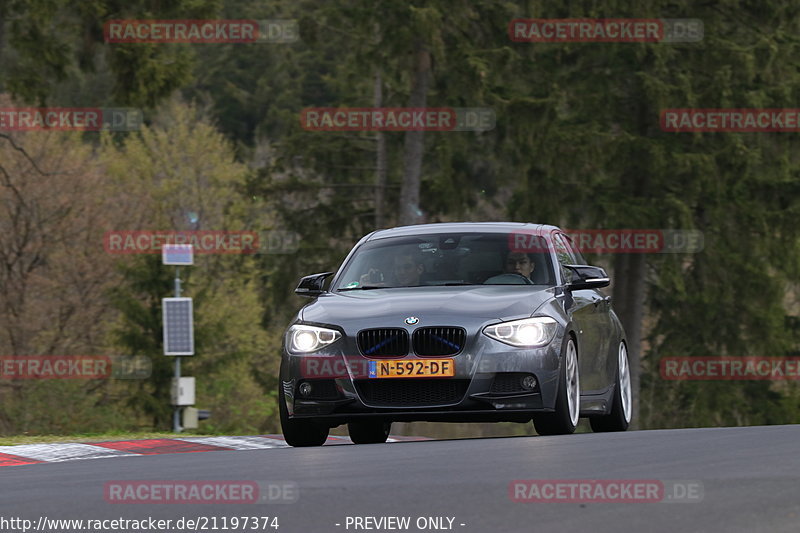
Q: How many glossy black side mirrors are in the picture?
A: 2